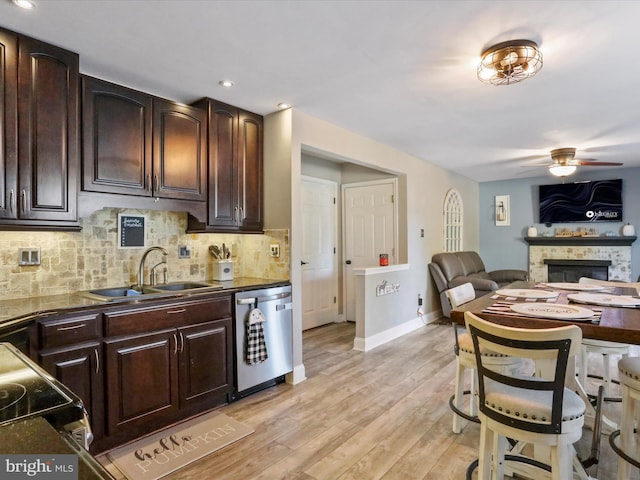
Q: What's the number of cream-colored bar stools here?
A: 4